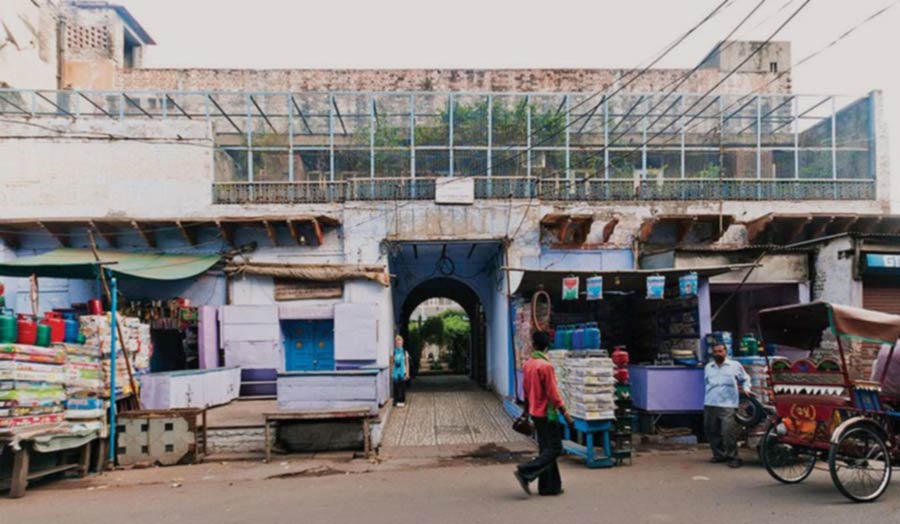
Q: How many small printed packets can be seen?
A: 4